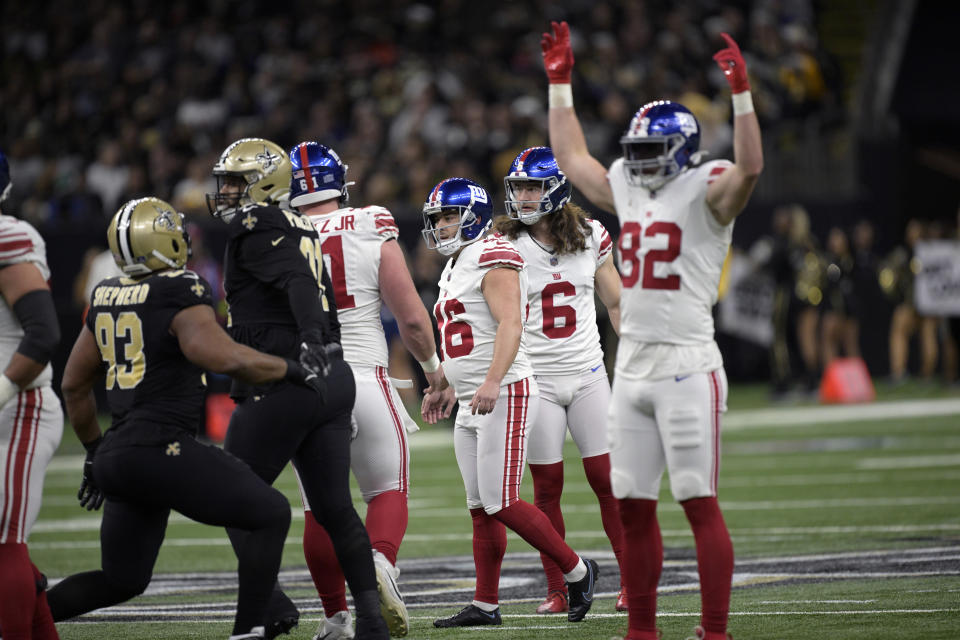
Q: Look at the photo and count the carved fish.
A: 0